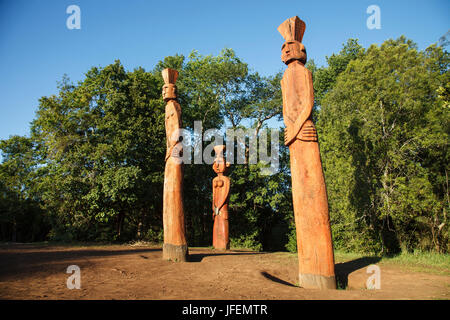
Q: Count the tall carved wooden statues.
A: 3